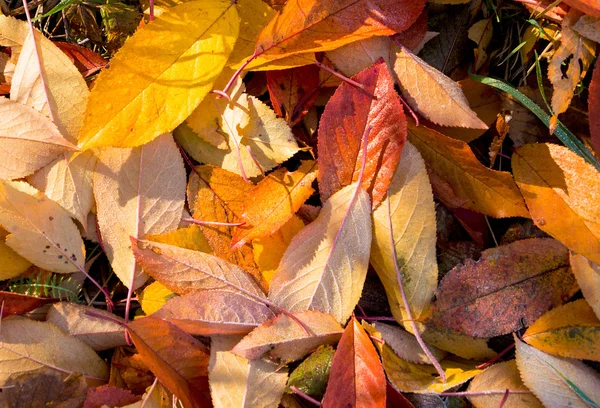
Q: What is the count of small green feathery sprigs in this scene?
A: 1